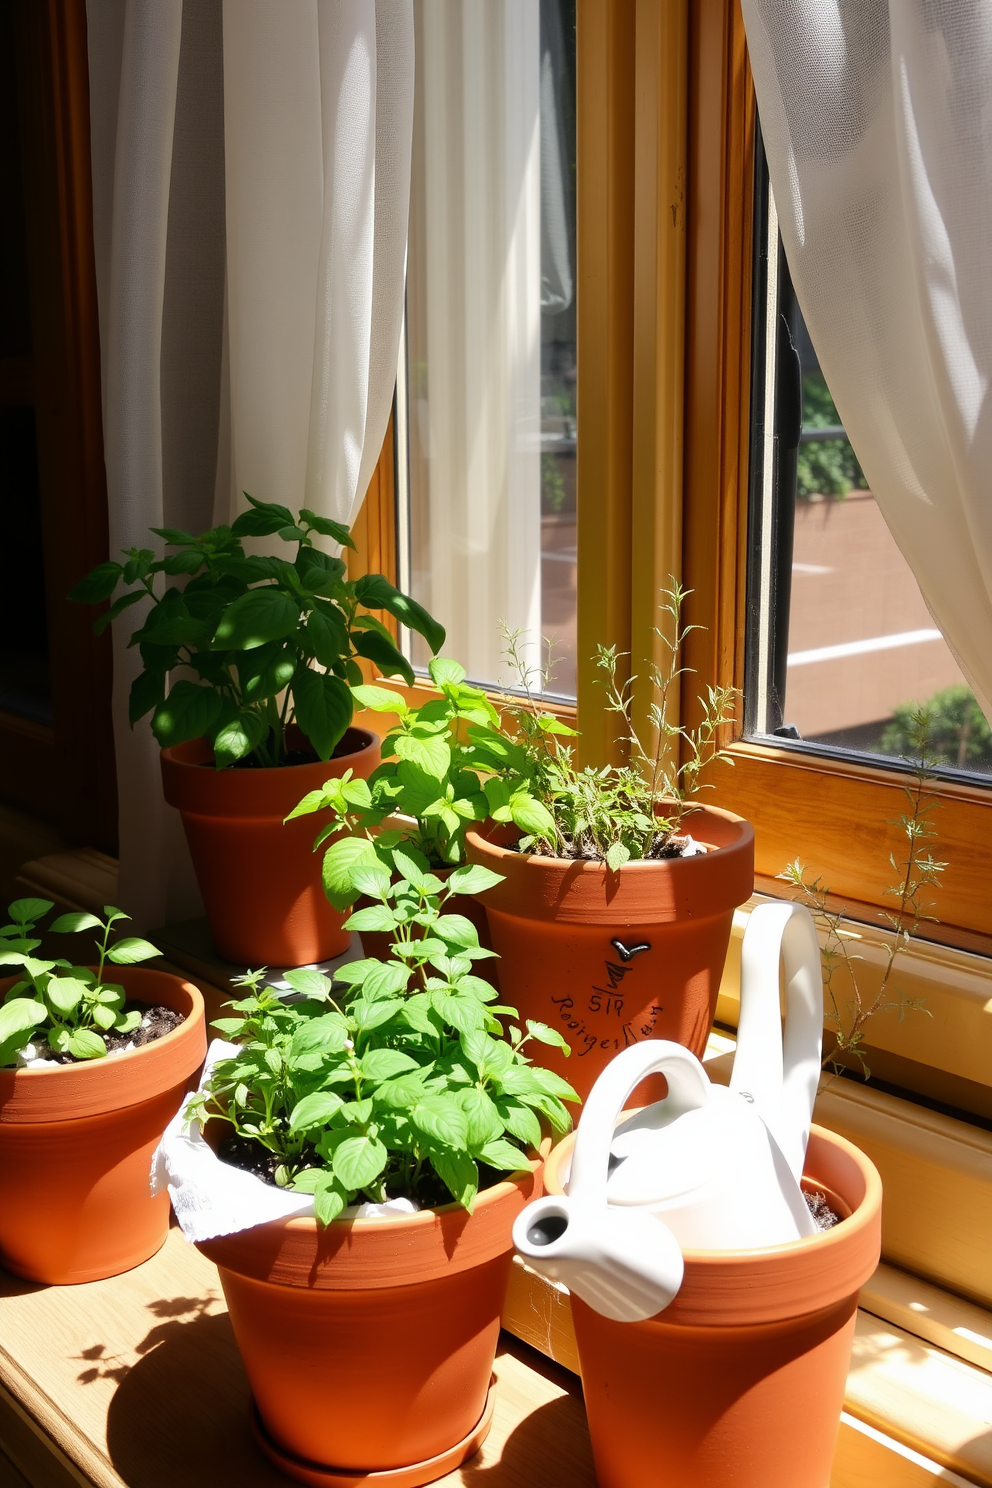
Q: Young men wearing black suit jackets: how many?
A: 0